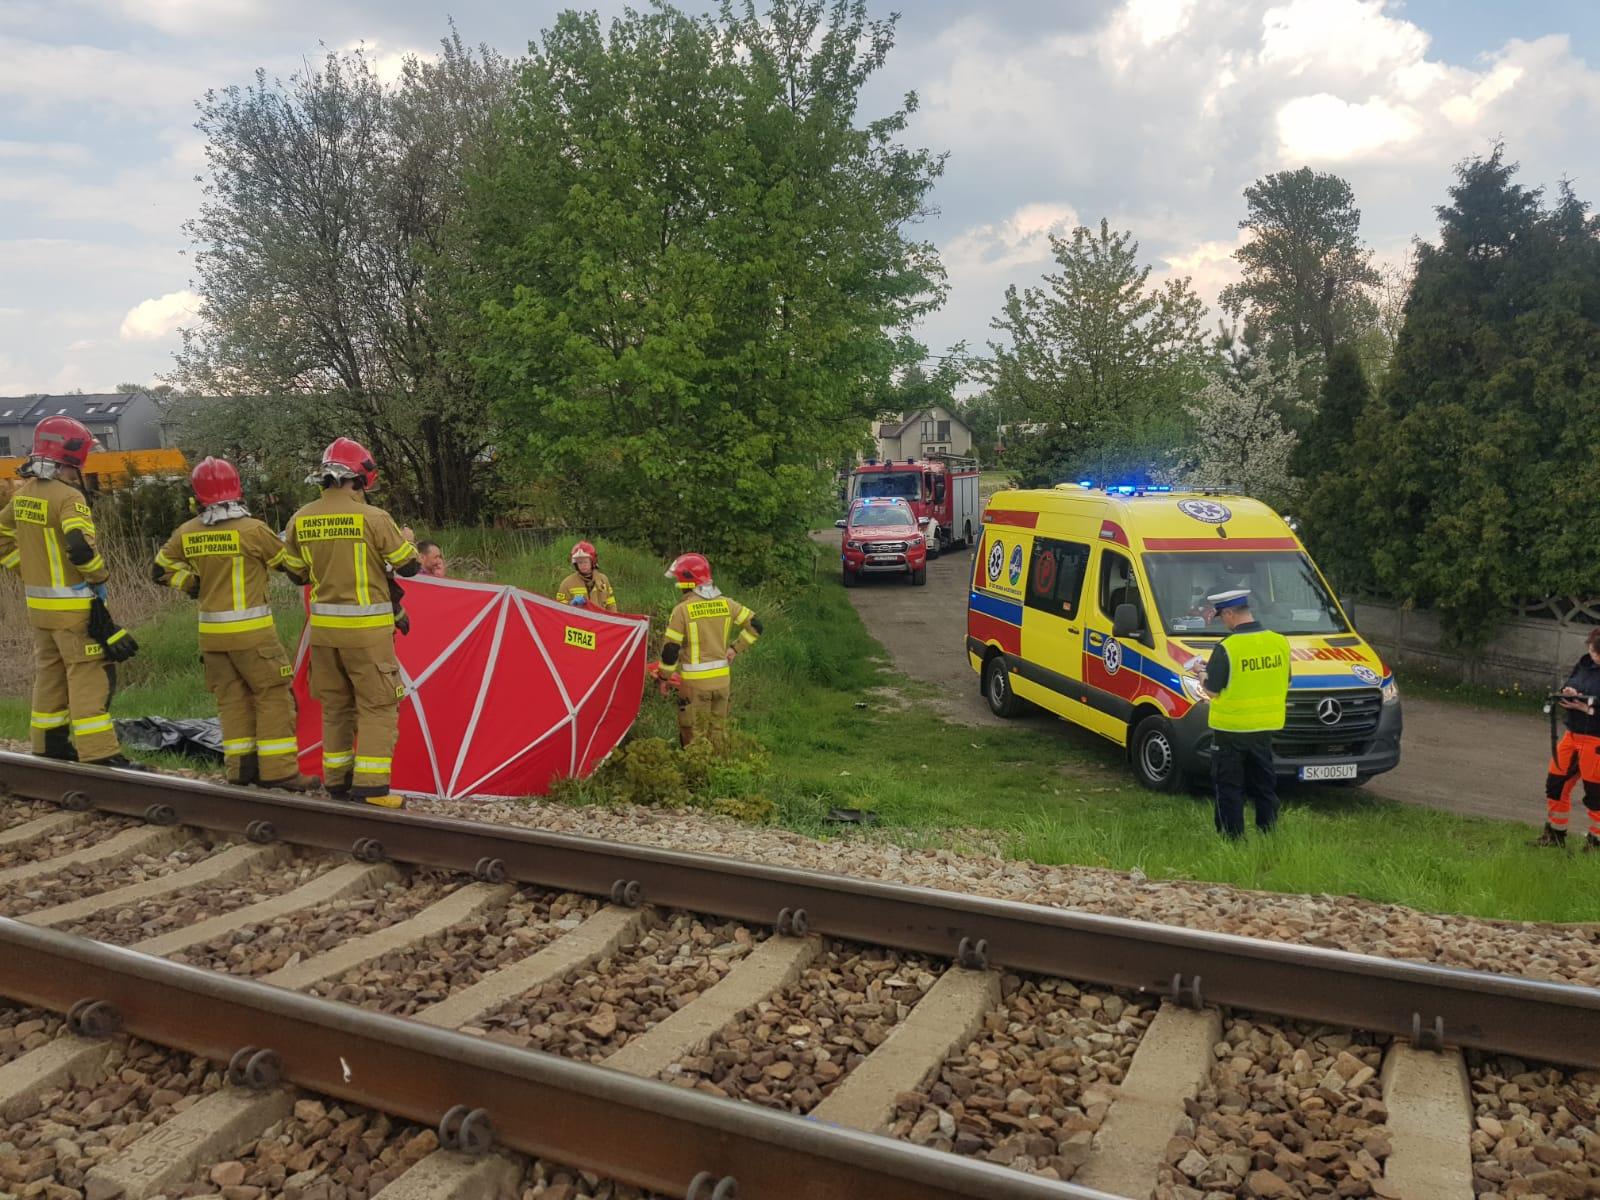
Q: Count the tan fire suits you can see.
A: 5